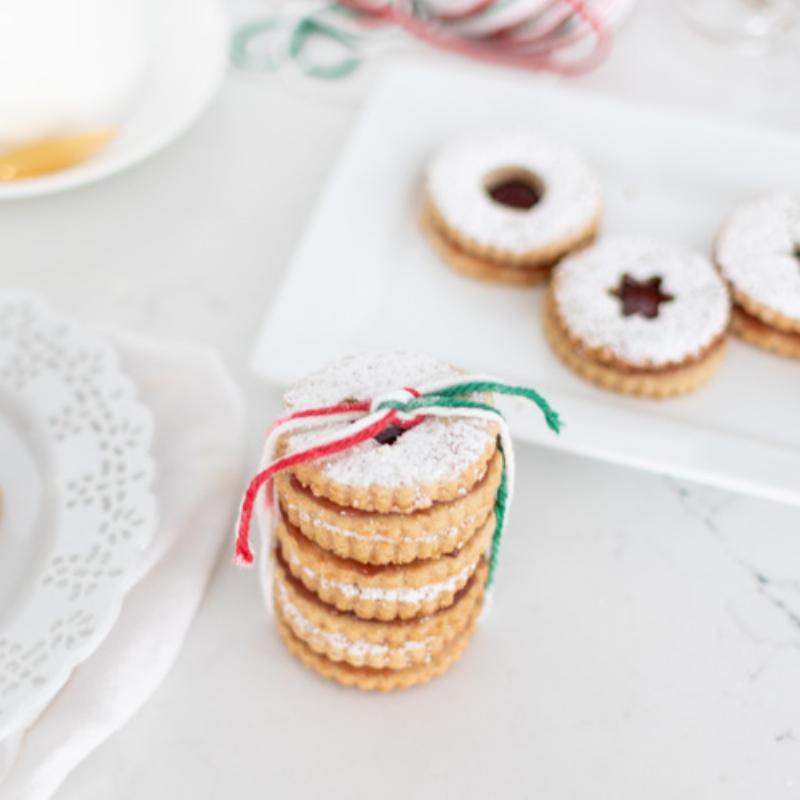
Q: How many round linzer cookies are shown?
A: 7